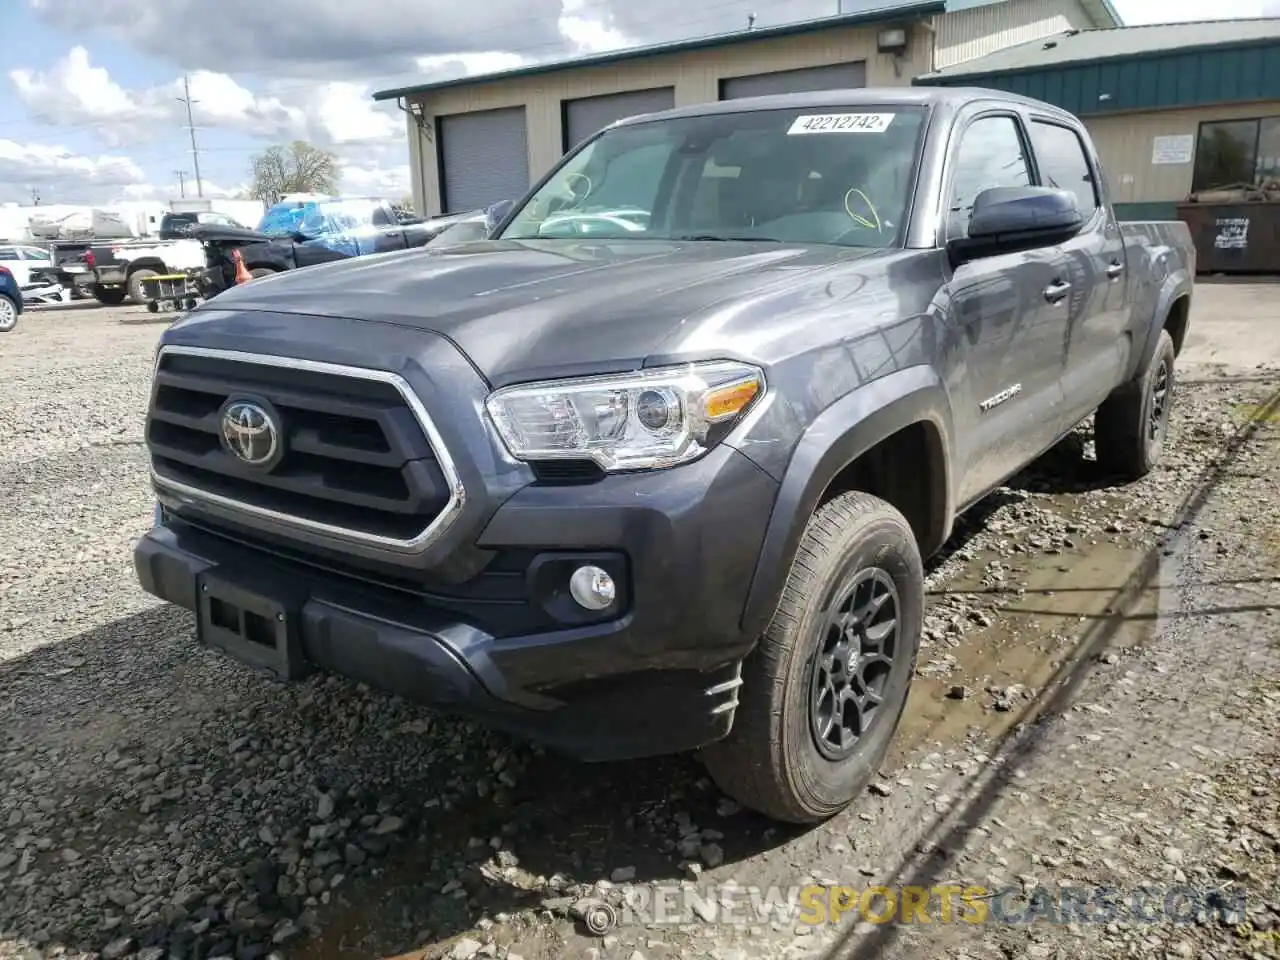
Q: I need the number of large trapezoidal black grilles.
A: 1